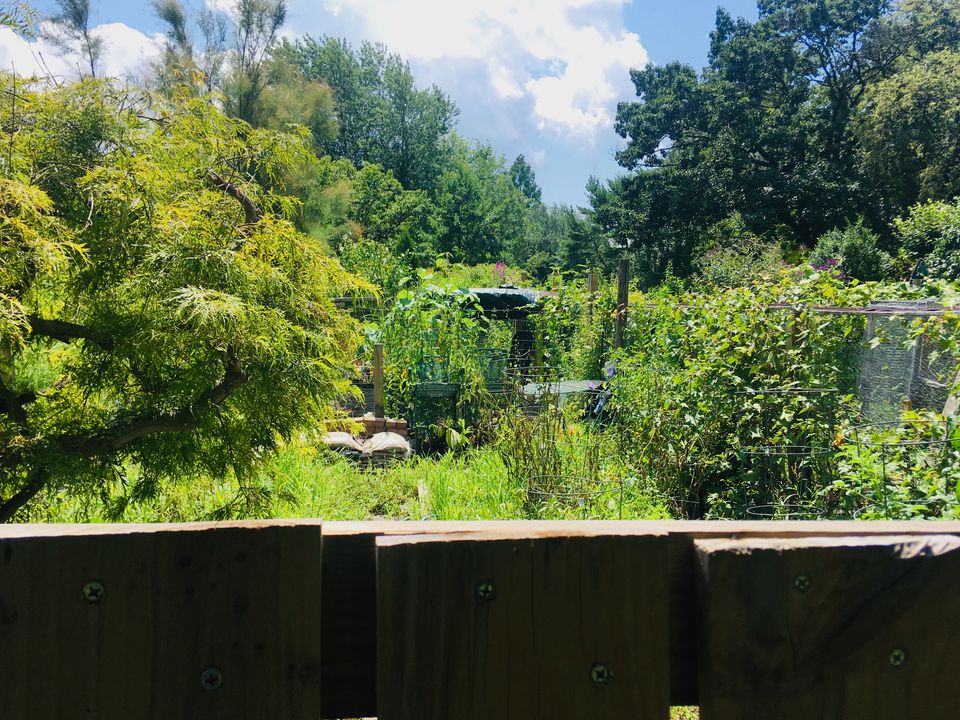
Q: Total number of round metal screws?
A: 6